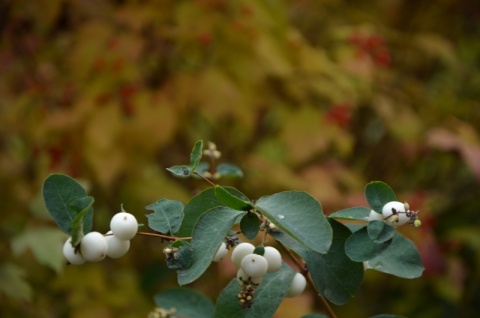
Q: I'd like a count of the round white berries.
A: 12